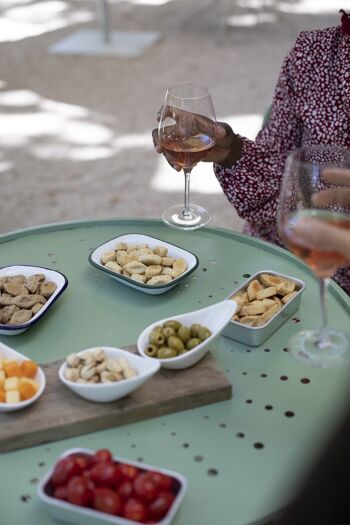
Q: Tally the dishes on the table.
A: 7